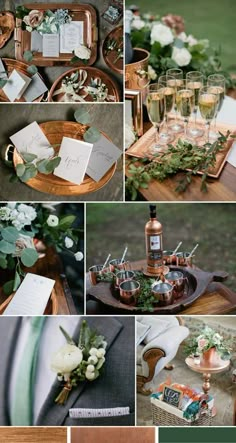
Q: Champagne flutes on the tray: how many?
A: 7